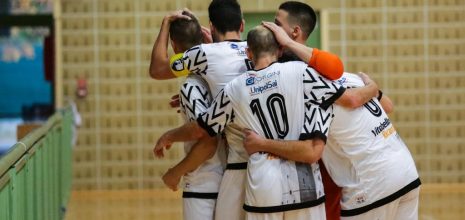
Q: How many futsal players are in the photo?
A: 5